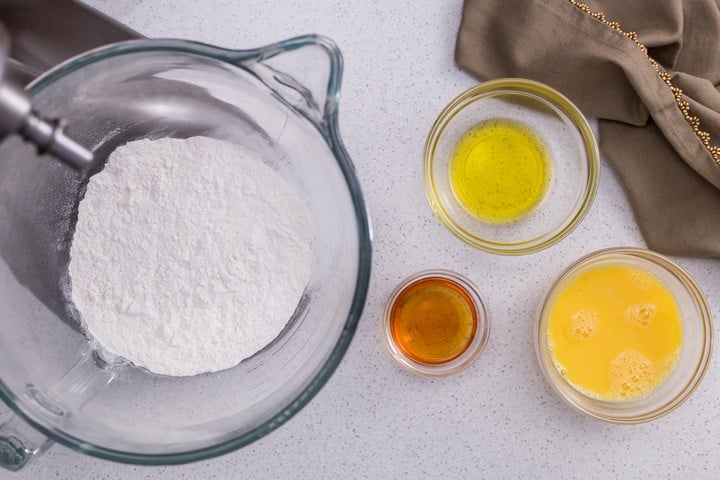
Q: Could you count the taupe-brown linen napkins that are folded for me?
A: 1